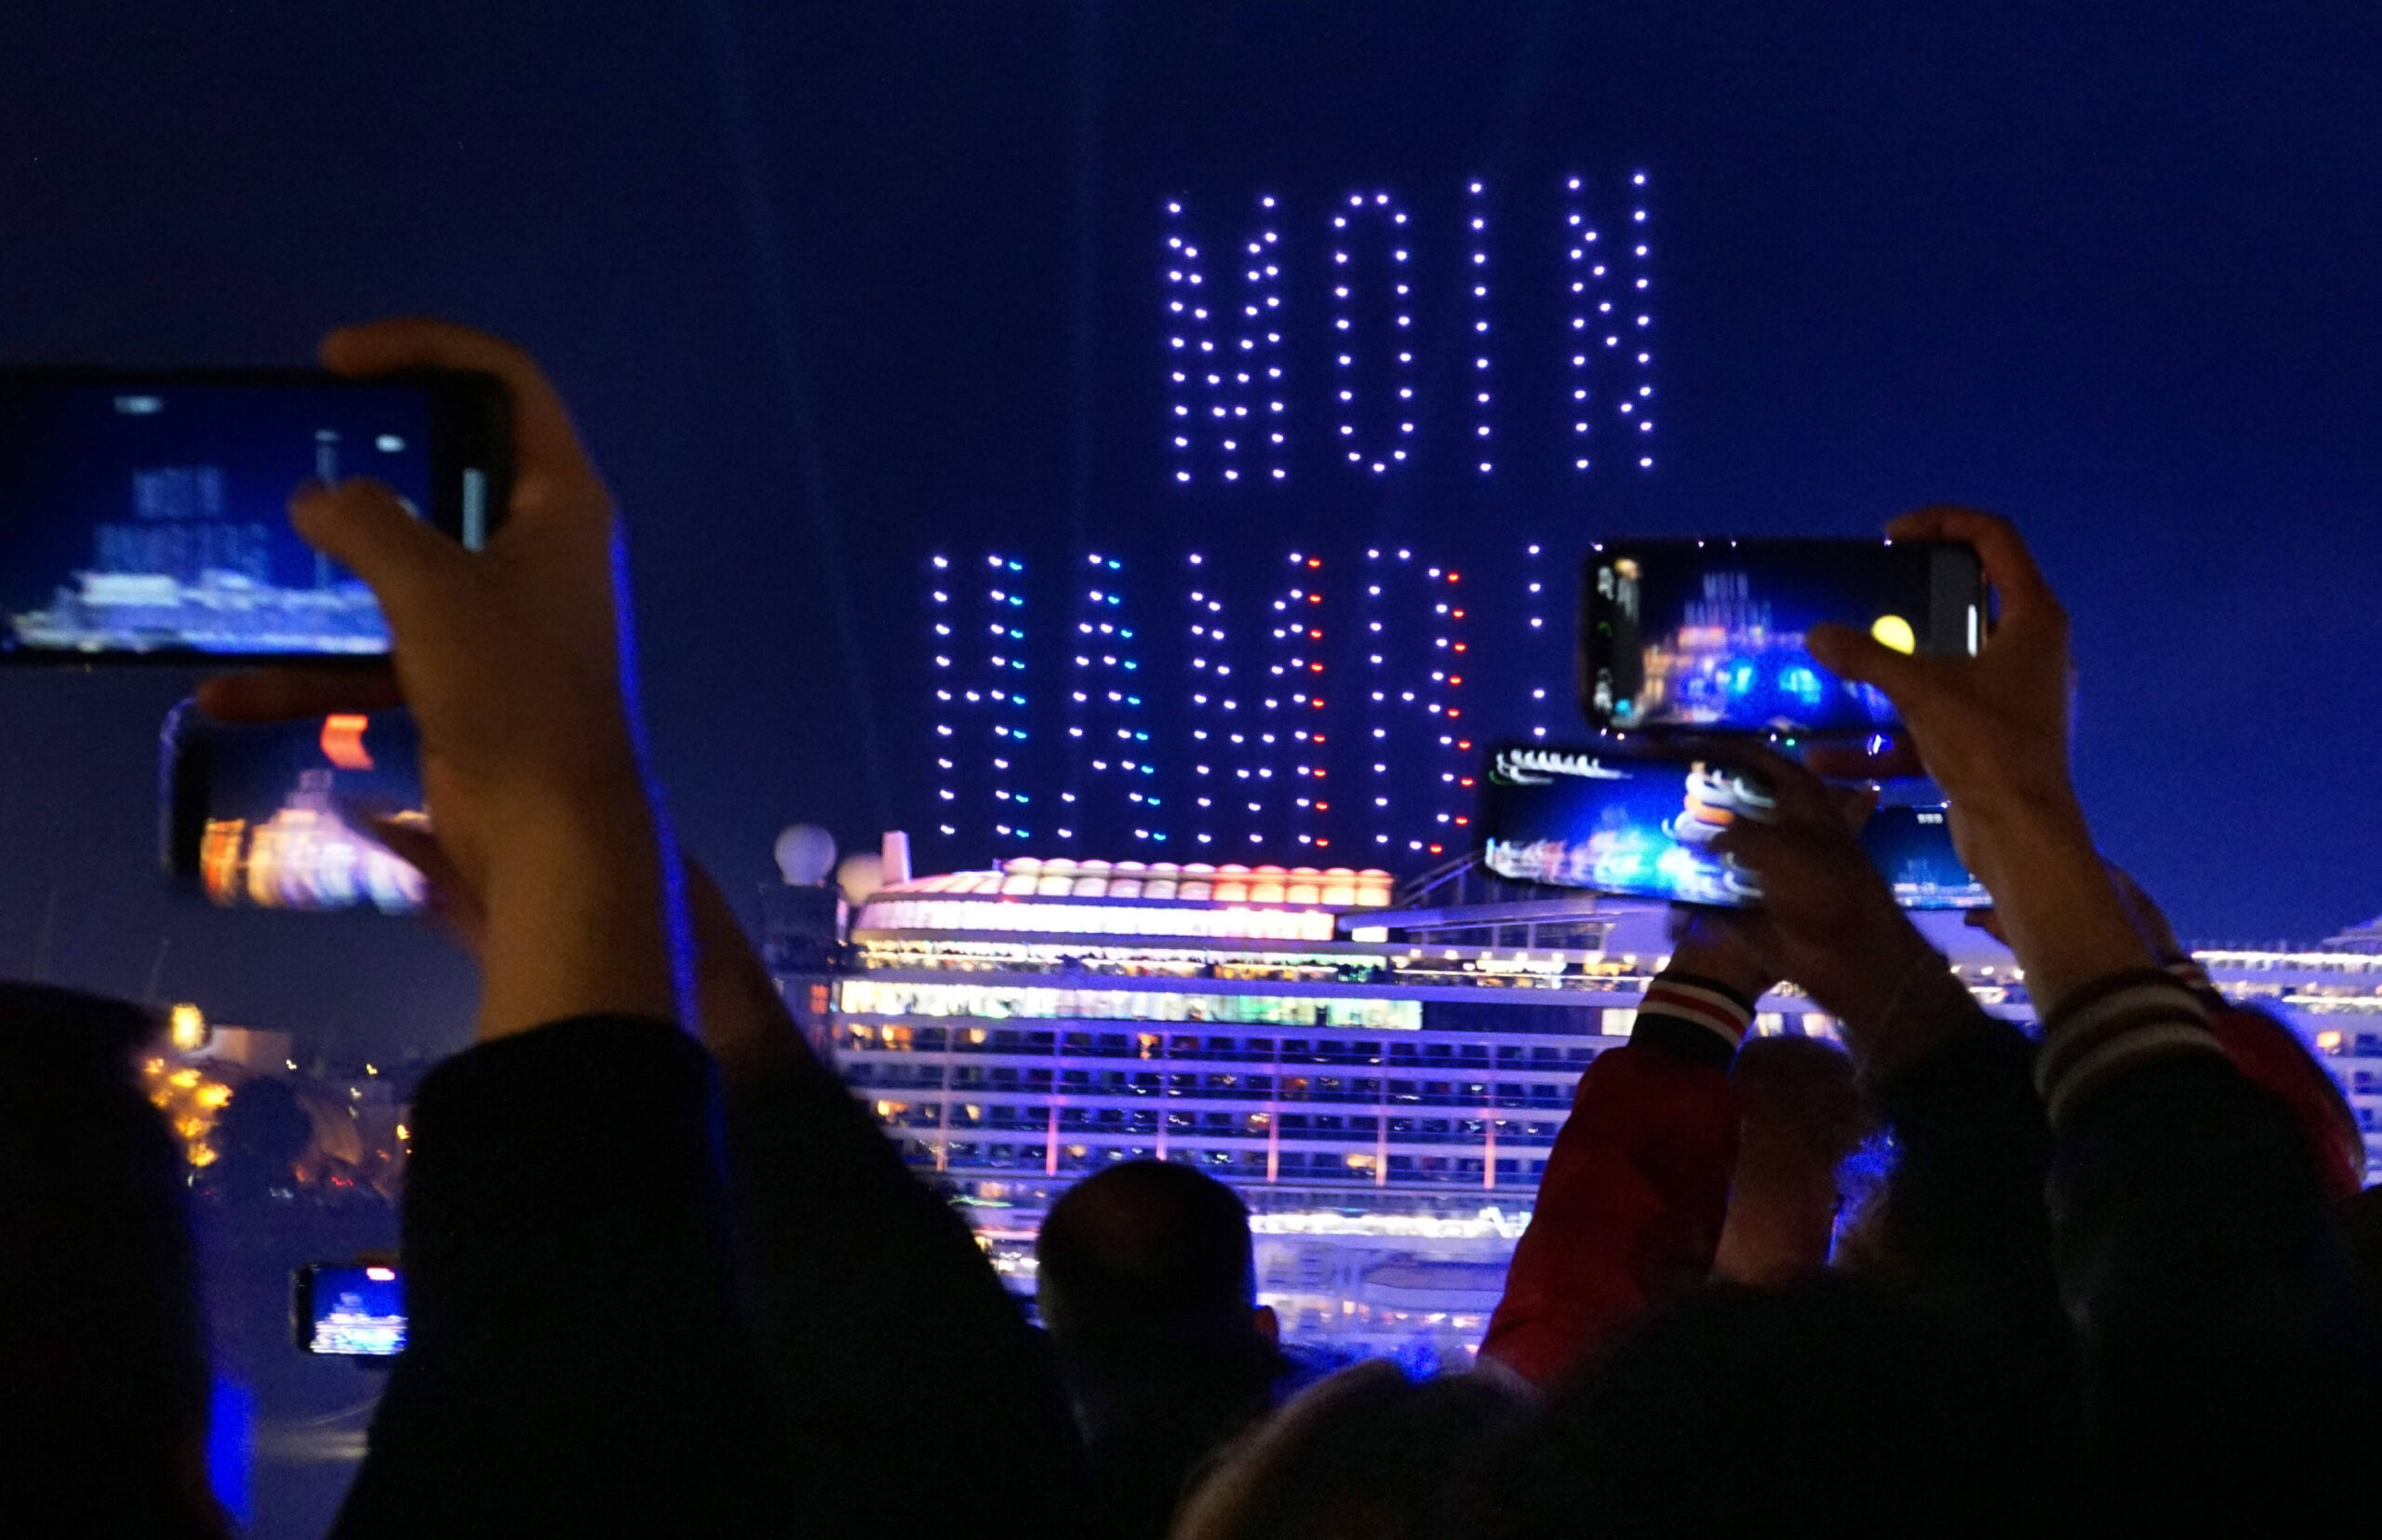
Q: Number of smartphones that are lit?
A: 6